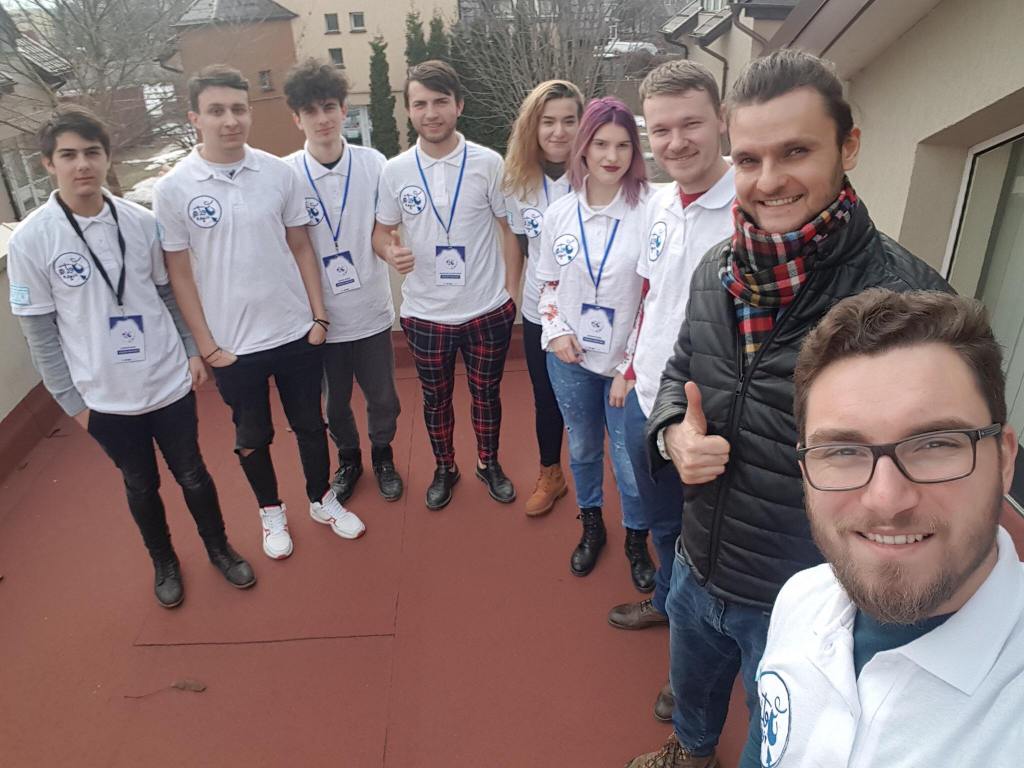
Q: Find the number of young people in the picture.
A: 9